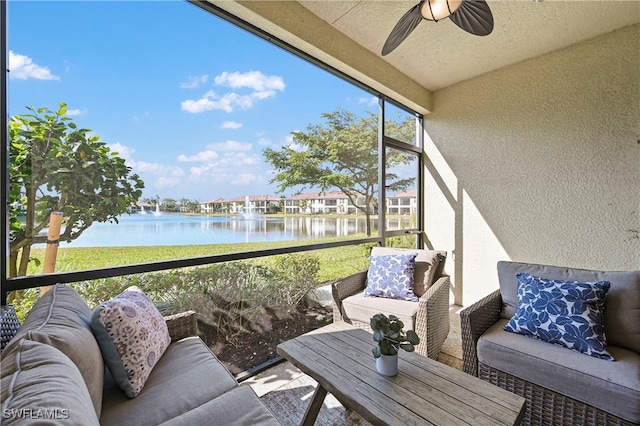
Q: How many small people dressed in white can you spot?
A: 0